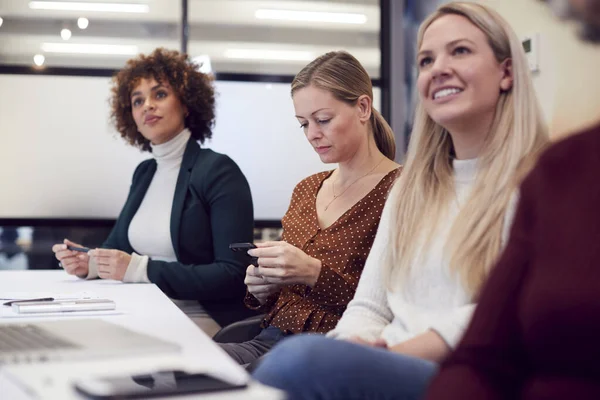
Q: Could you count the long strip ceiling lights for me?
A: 4